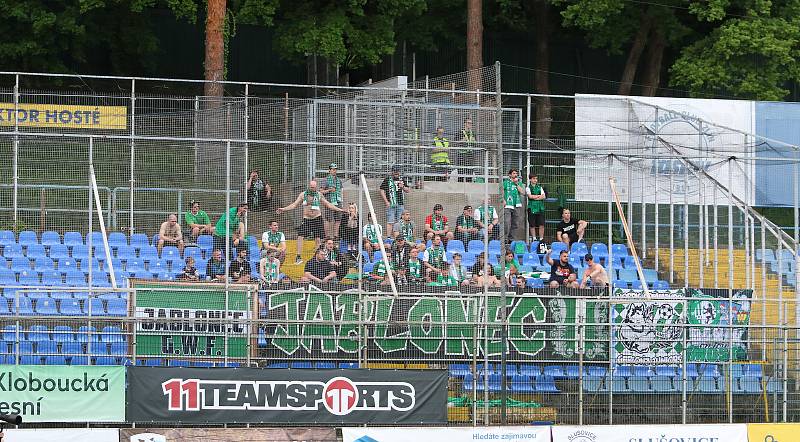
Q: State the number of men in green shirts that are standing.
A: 3